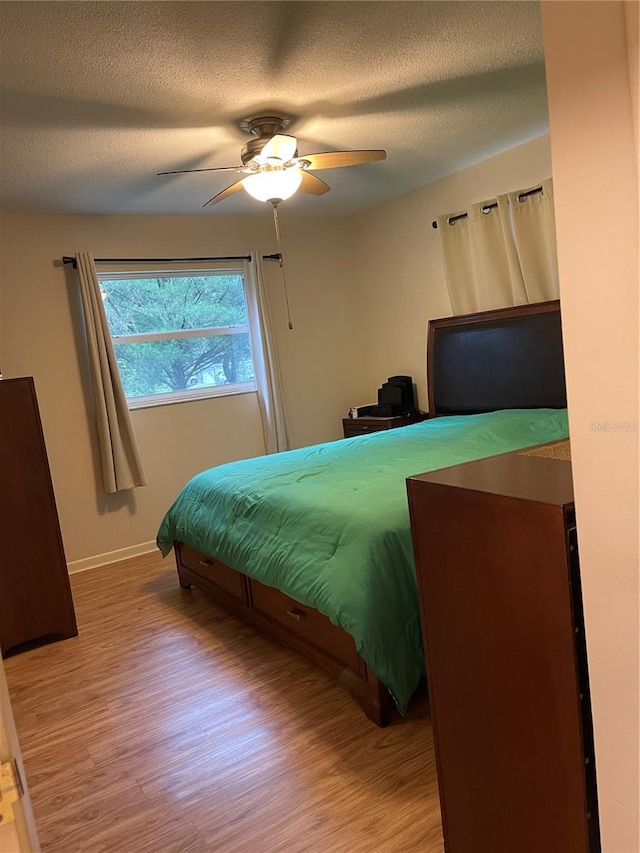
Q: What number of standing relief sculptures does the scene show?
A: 0